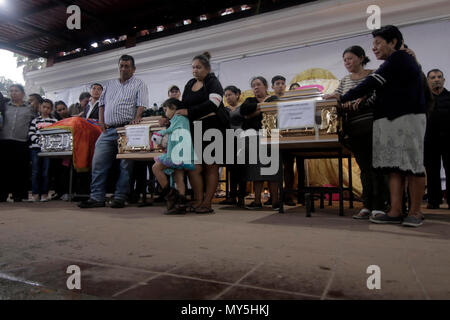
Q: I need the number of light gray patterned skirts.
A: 1